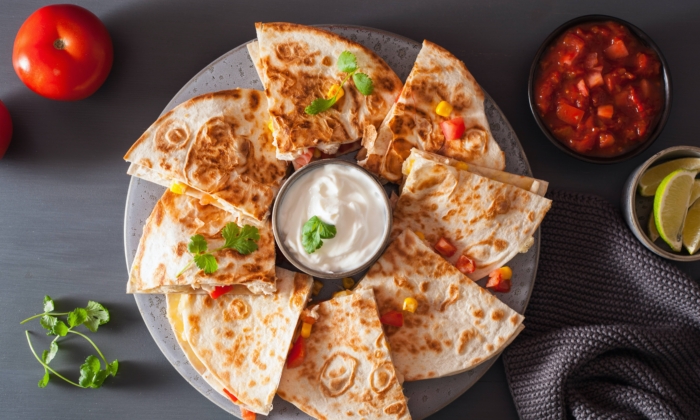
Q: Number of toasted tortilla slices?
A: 8